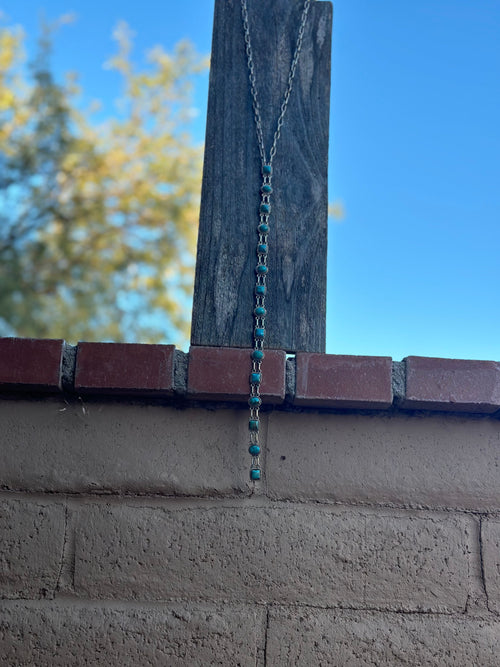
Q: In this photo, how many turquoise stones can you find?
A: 15